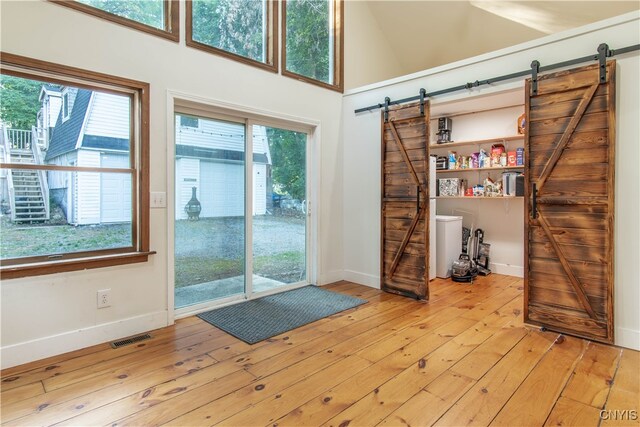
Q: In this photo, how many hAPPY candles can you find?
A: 0